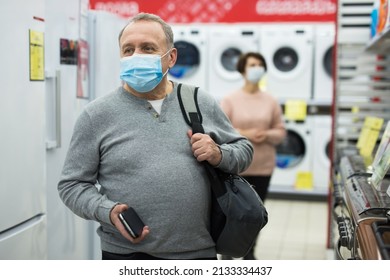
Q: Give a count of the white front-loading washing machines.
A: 6